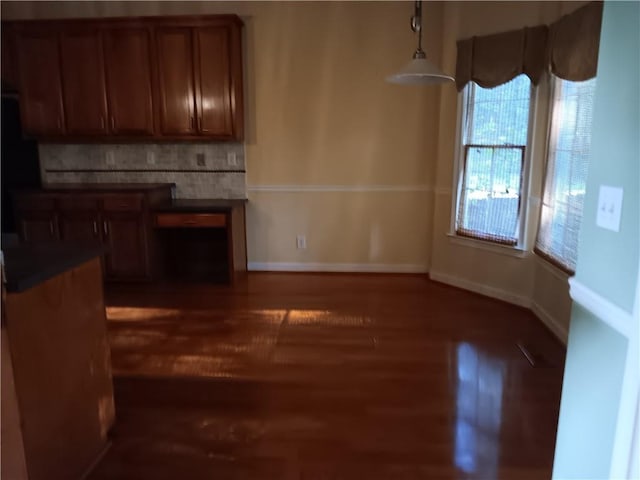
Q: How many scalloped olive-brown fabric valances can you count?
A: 2